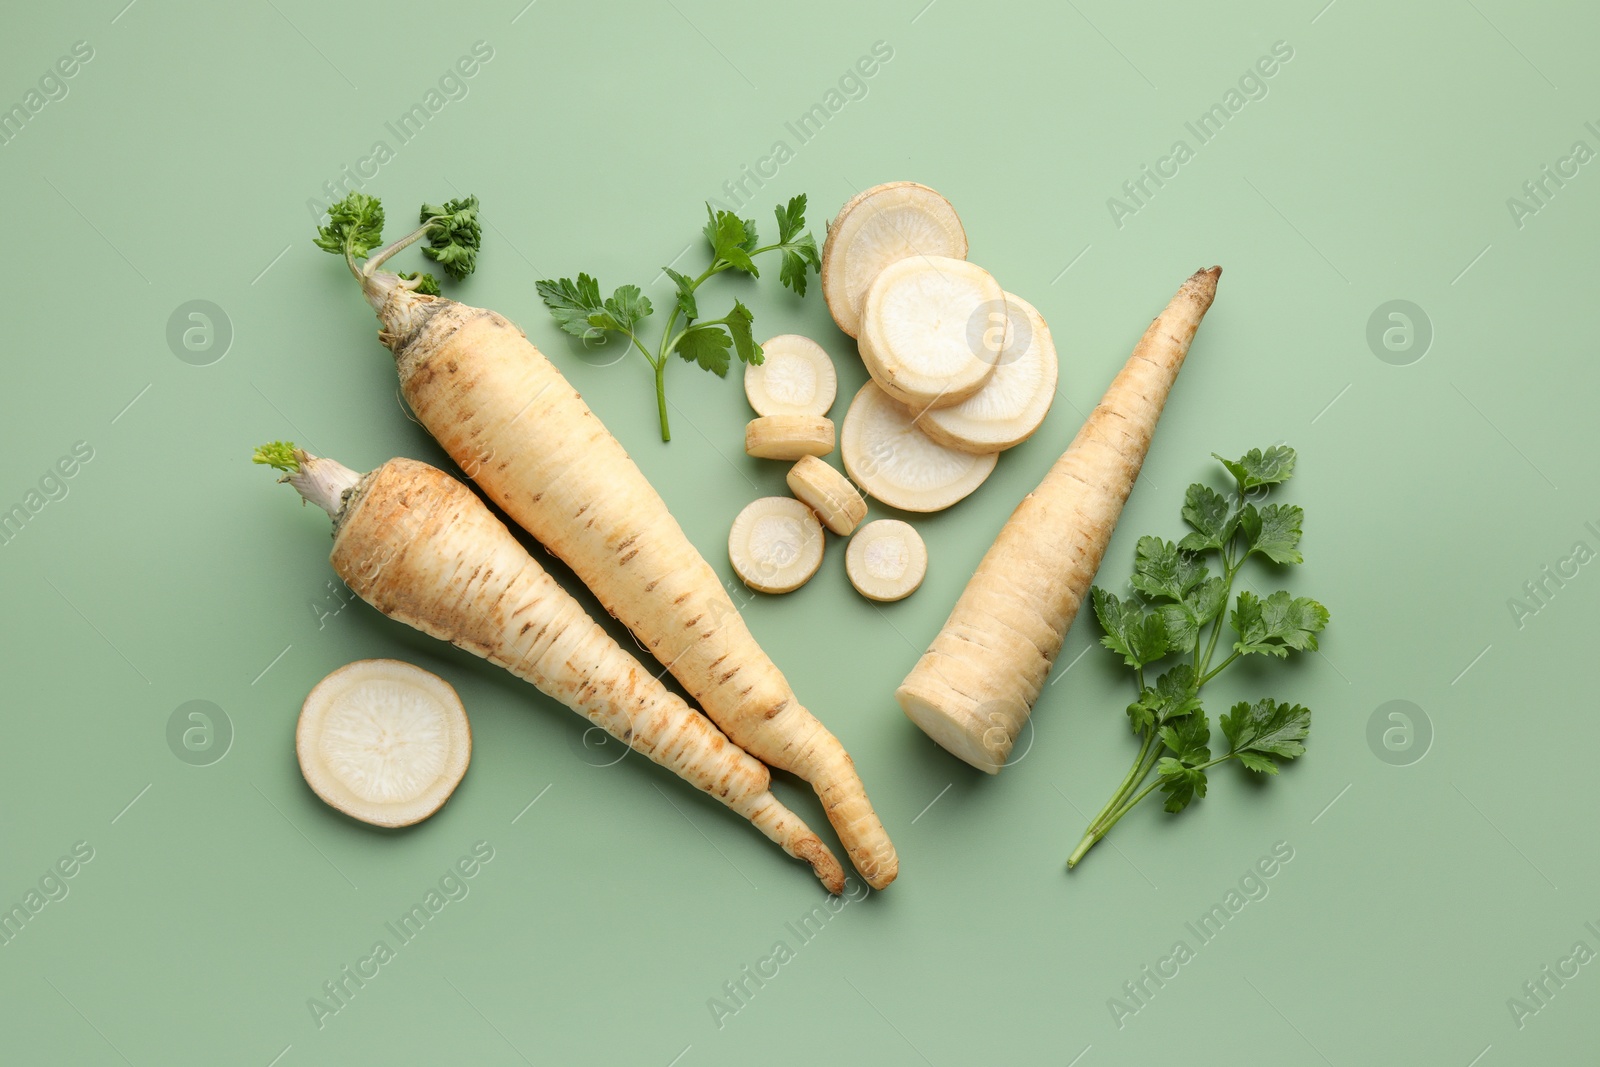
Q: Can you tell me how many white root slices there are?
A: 10